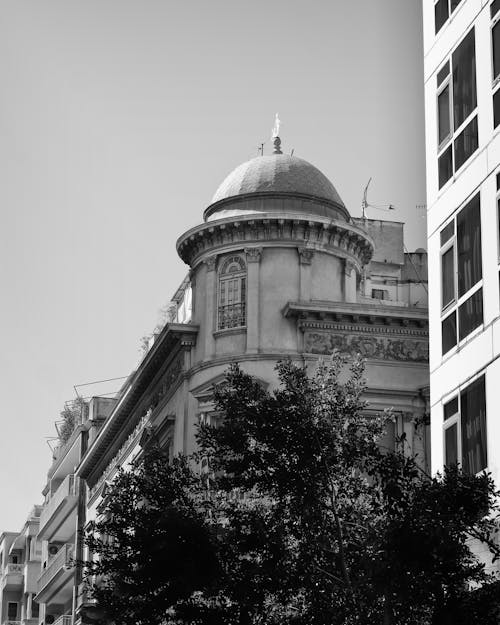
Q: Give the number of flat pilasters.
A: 4